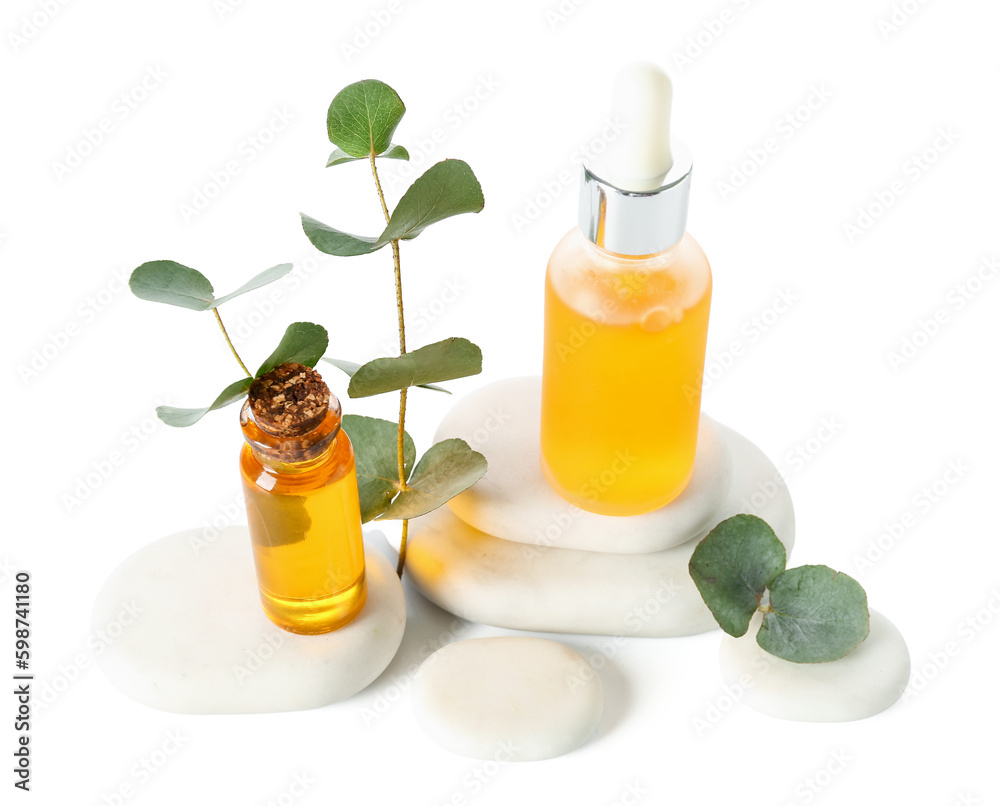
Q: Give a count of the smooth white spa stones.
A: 5